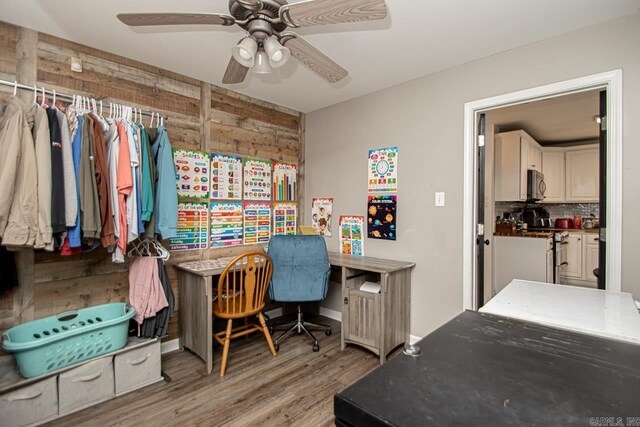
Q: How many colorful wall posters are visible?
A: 12